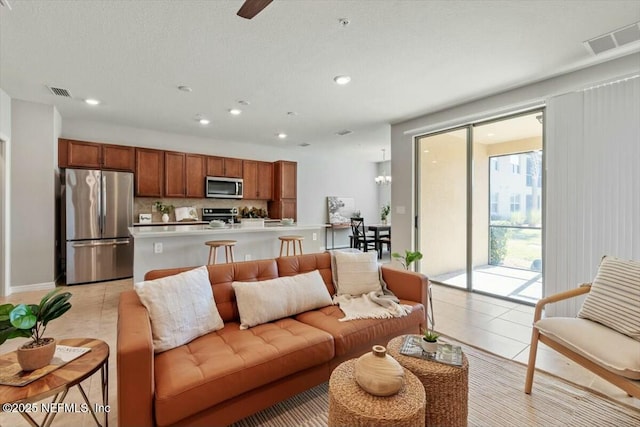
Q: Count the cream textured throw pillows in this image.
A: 3